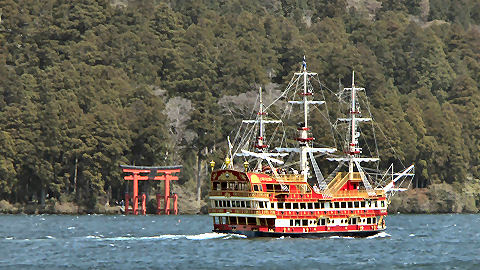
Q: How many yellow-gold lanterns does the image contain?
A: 3